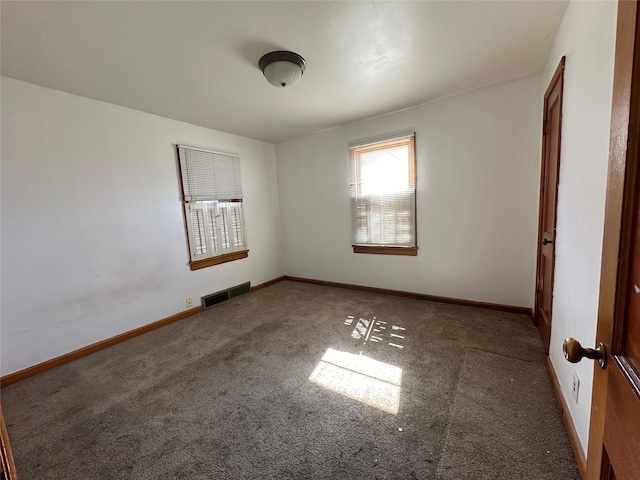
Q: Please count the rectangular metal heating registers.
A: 1